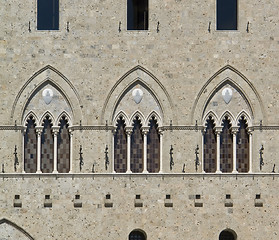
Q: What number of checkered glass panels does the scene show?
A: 9